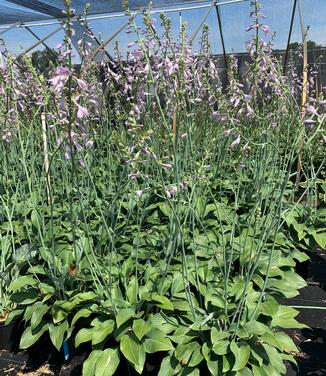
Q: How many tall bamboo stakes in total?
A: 3